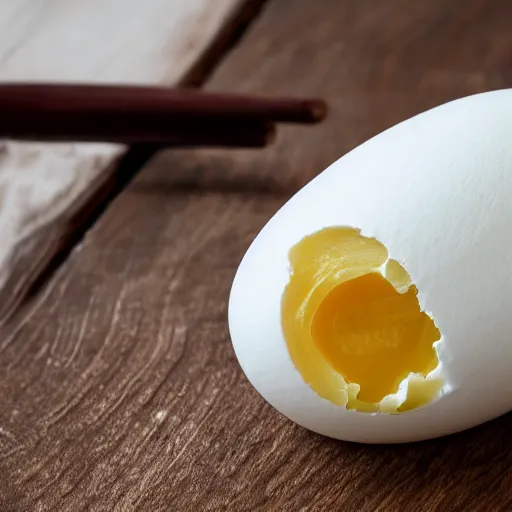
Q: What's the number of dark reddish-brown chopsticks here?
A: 2